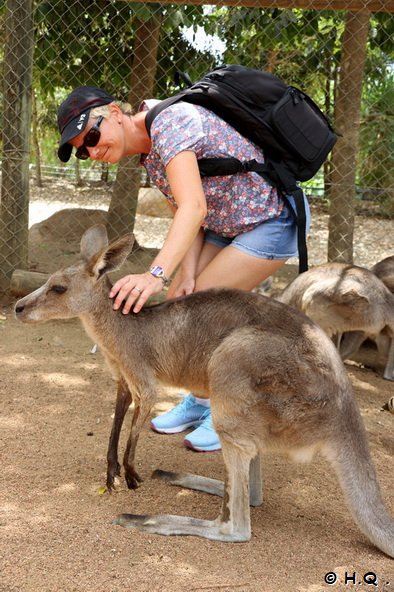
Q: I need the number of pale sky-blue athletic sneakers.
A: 2